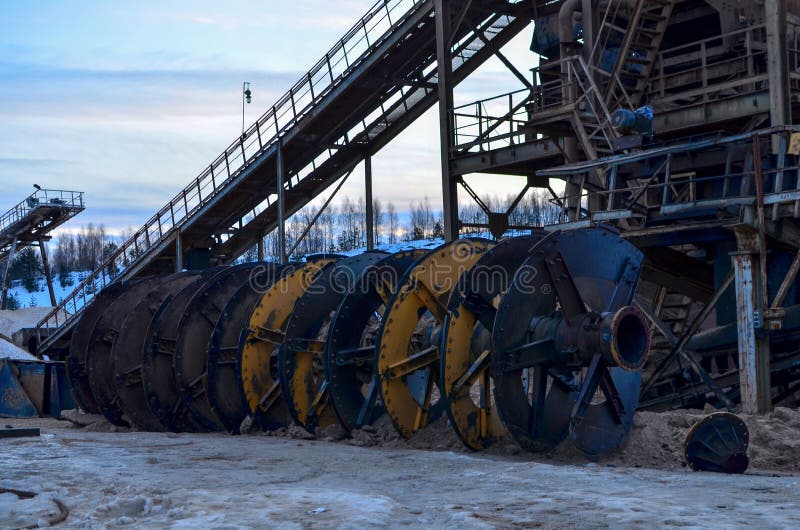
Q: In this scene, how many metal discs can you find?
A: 12